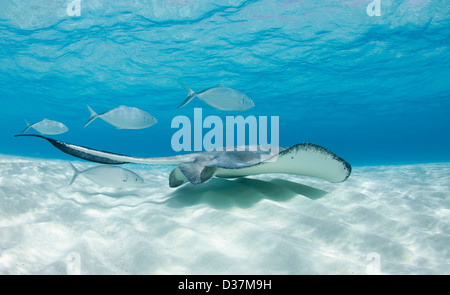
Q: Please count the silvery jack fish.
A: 4